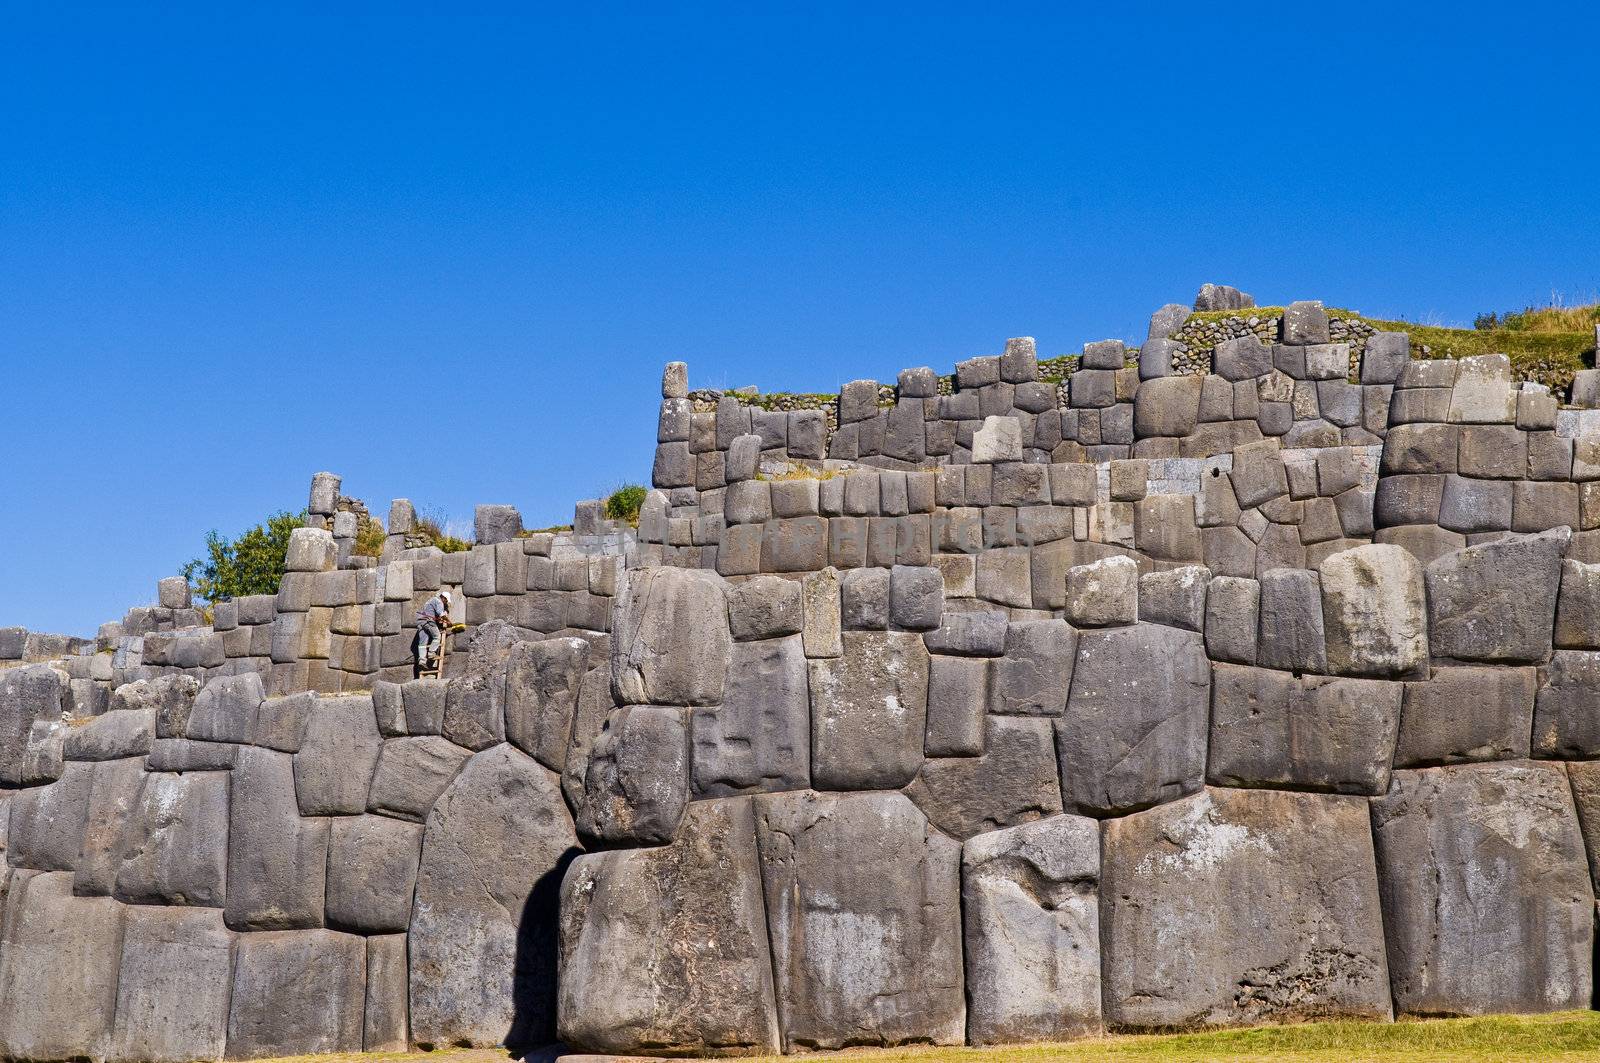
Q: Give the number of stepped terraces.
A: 3